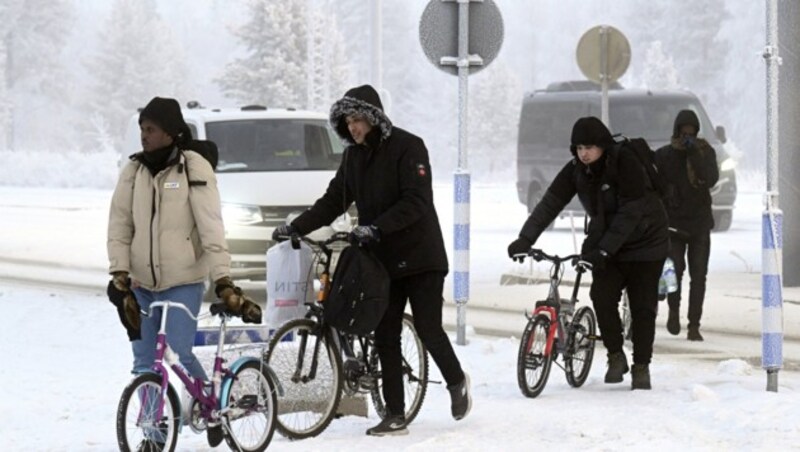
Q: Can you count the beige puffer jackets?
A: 1